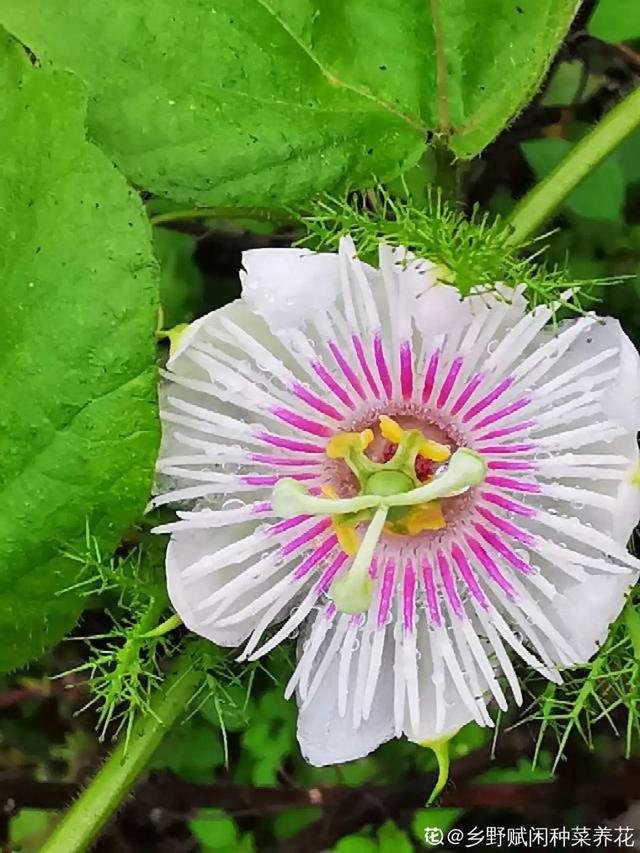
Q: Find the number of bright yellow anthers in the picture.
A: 5